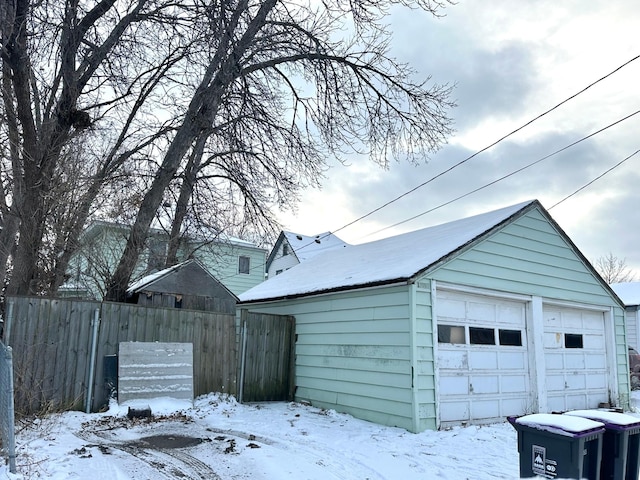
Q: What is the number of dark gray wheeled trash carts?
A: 2